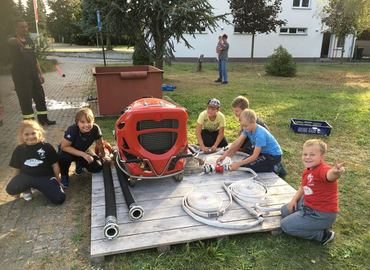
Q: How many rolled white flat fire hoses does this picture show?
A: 2